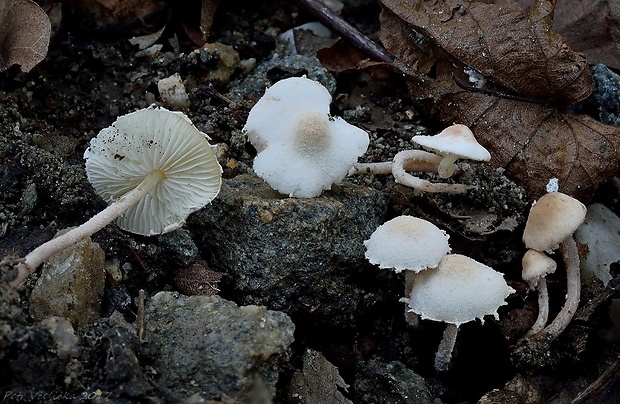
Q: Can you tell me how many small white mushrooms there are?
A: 7